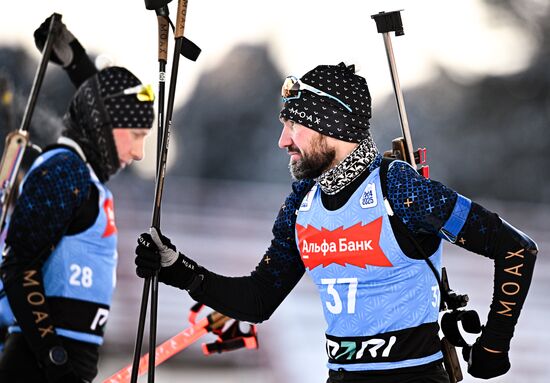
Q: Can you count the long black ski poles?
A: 2